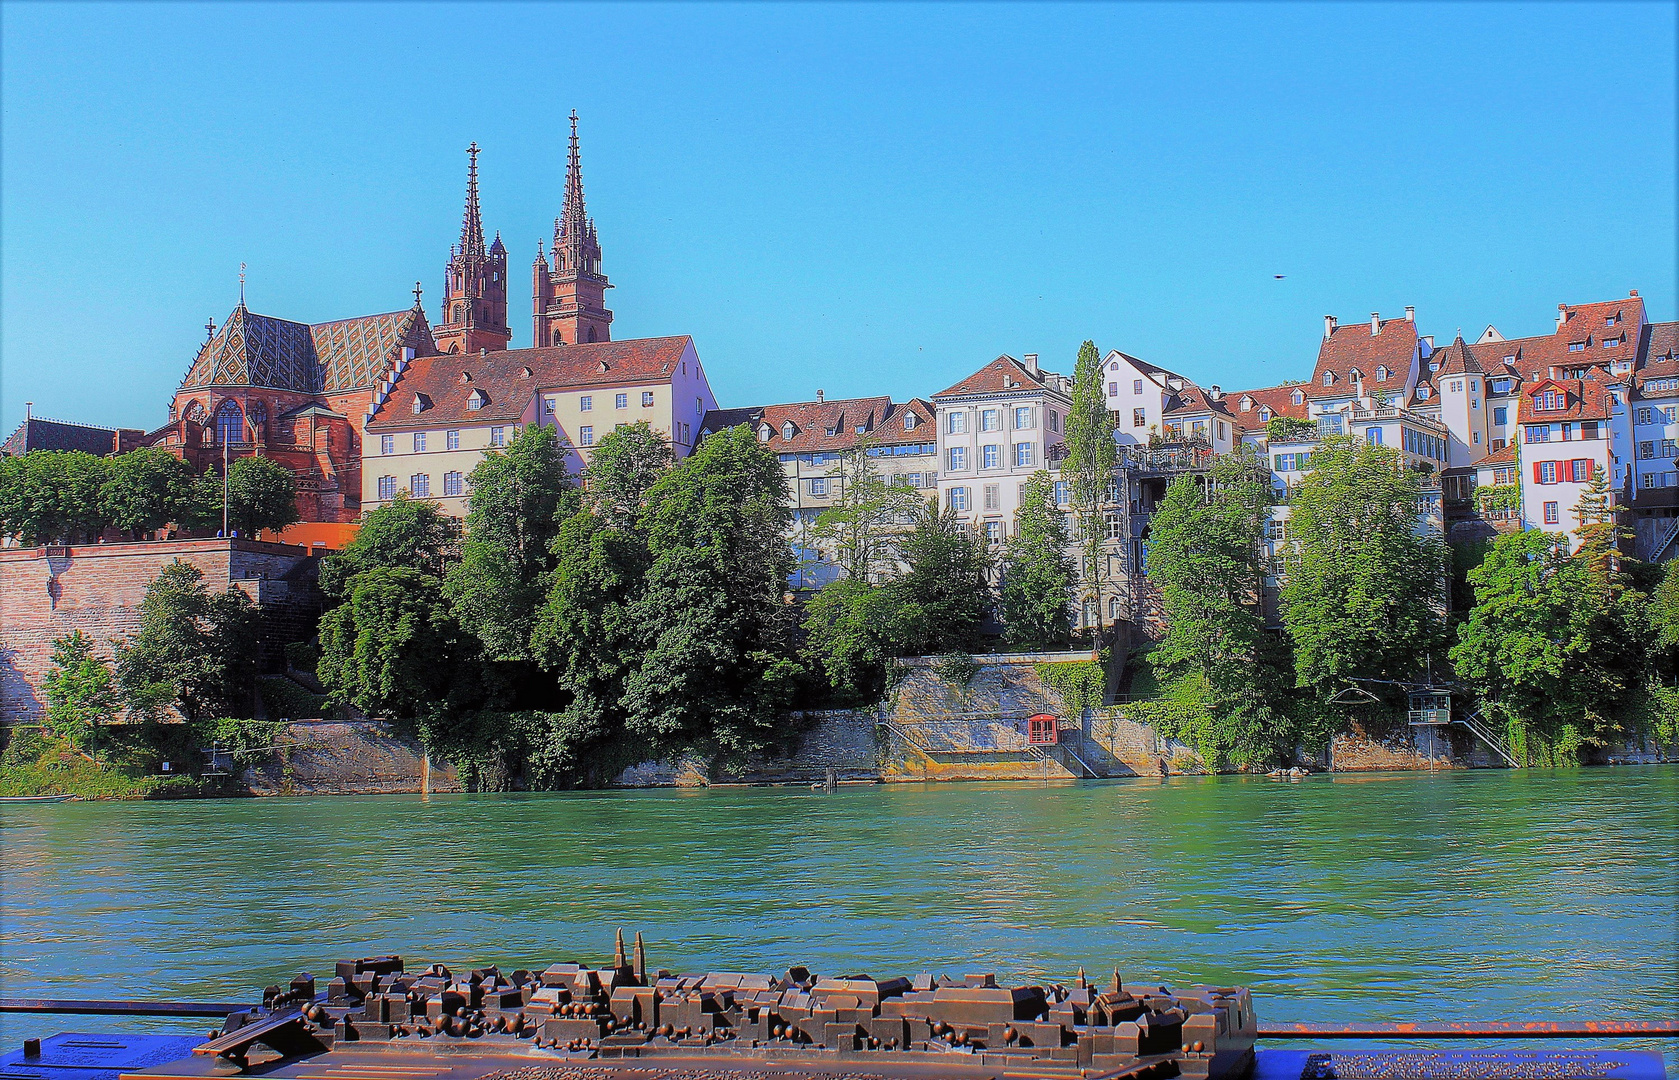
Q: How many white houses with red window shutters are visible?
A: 1